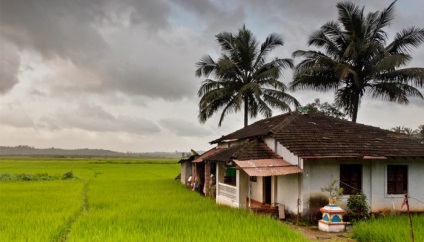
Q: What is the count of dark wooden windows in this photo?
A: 2